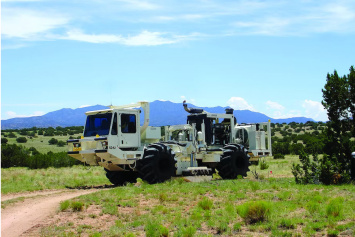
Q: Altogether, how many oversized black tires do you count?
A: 3